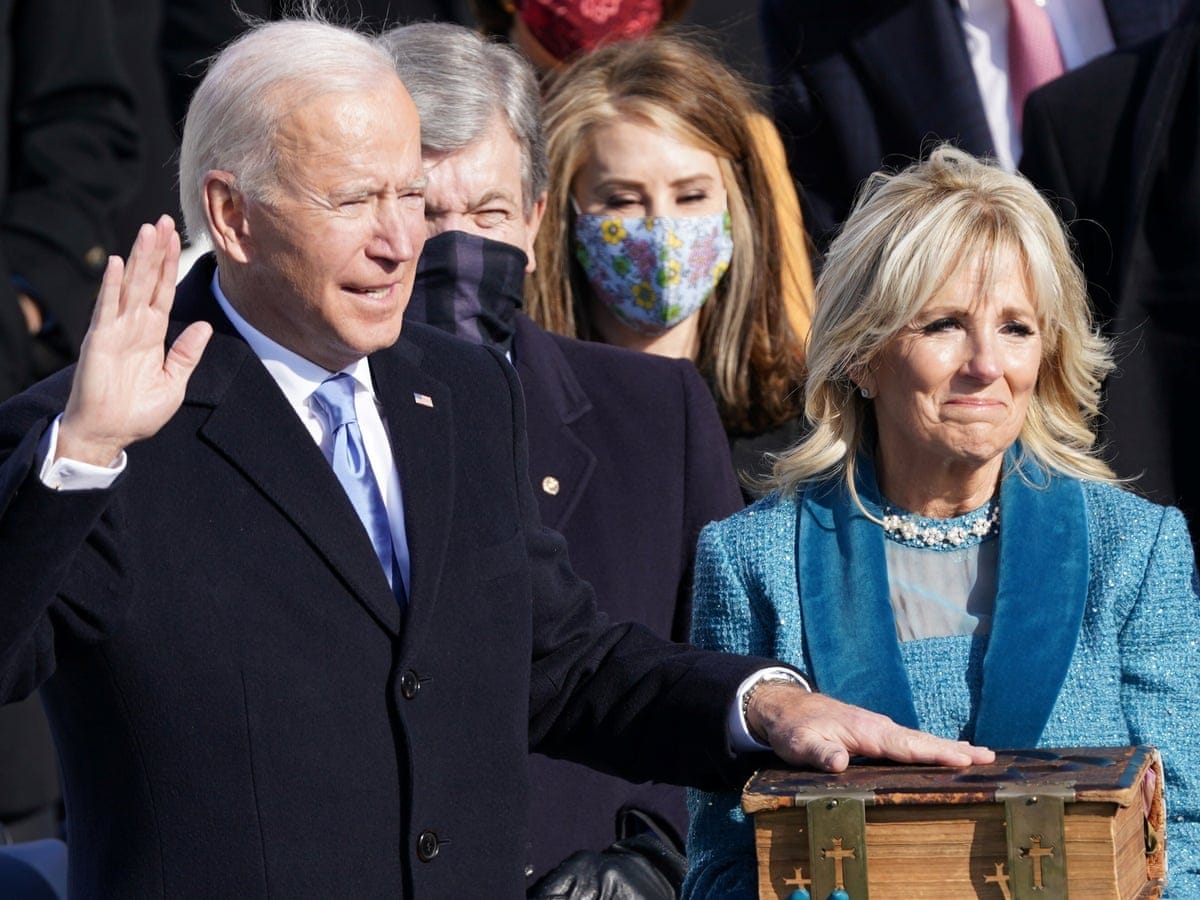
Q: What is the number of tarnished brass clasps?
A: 2